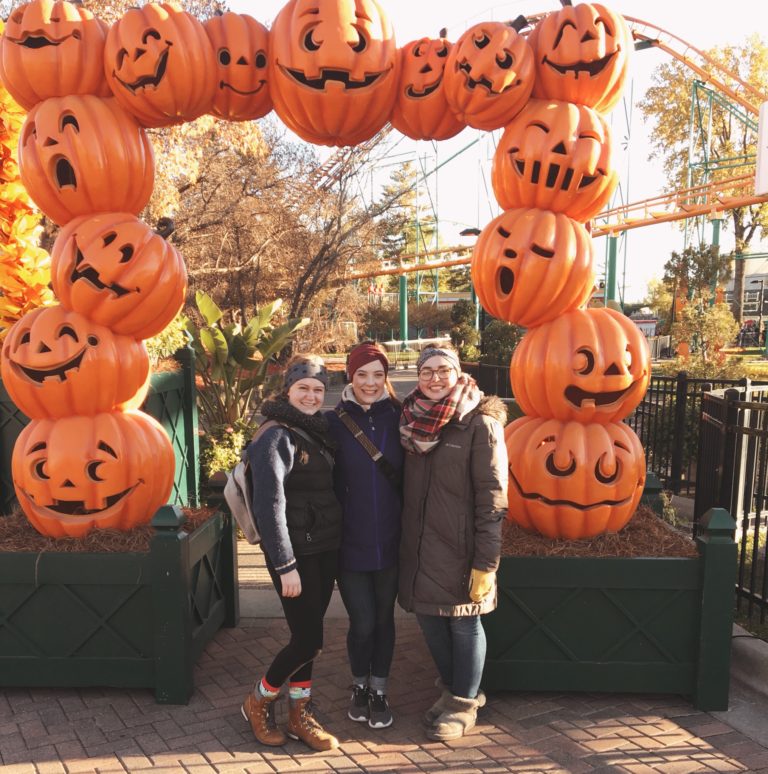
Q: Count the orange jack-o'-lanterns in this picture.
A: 15